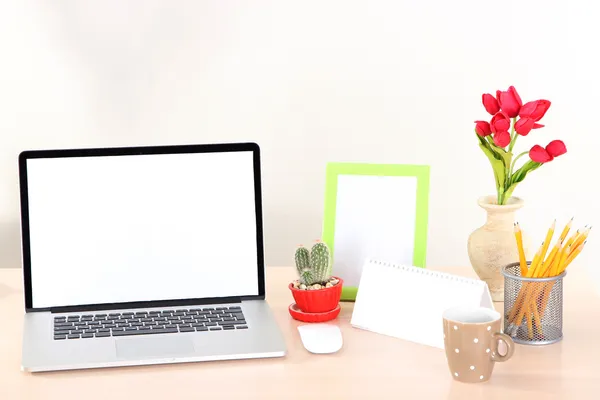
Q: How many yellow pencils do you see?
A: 12